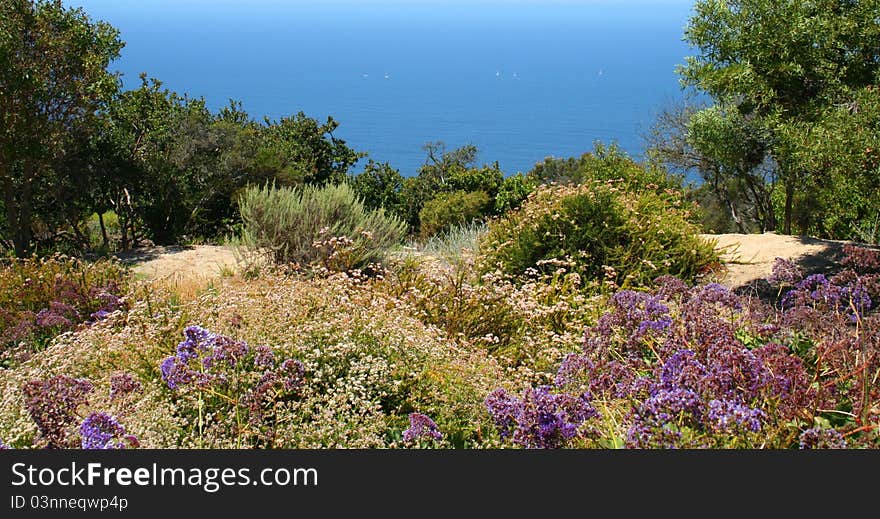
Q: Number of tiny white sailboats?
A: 5